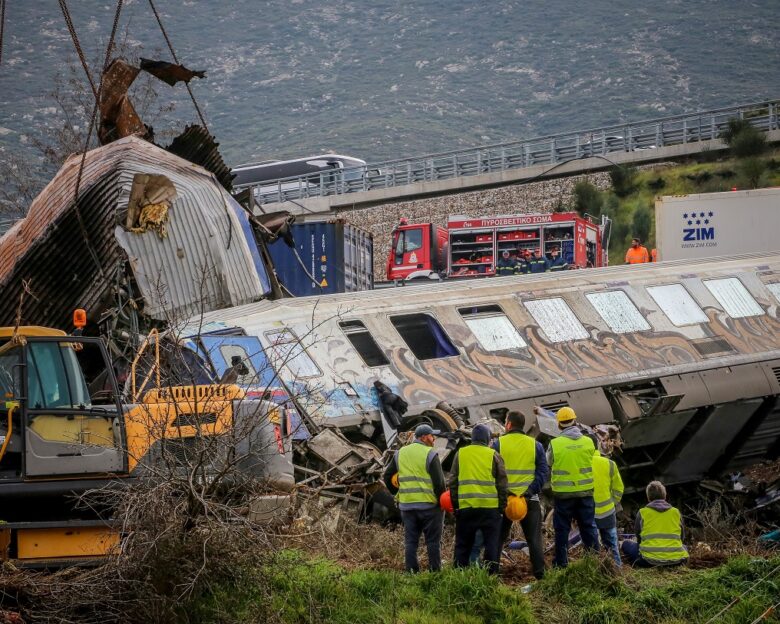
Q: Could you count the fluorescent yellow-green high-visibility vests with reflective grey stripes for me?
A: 6